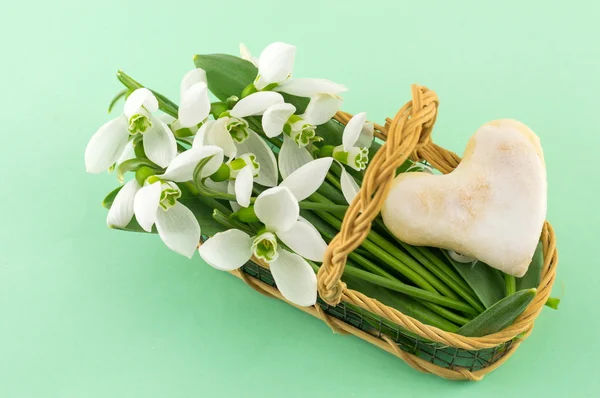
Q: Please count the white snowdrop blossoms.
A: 9